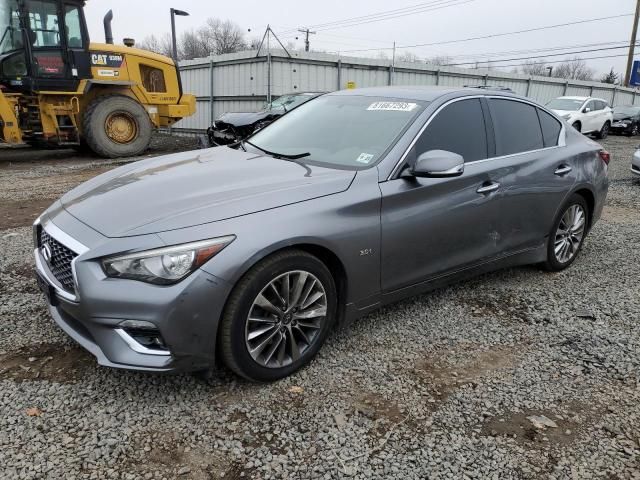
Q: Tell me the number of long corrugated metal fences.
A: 1